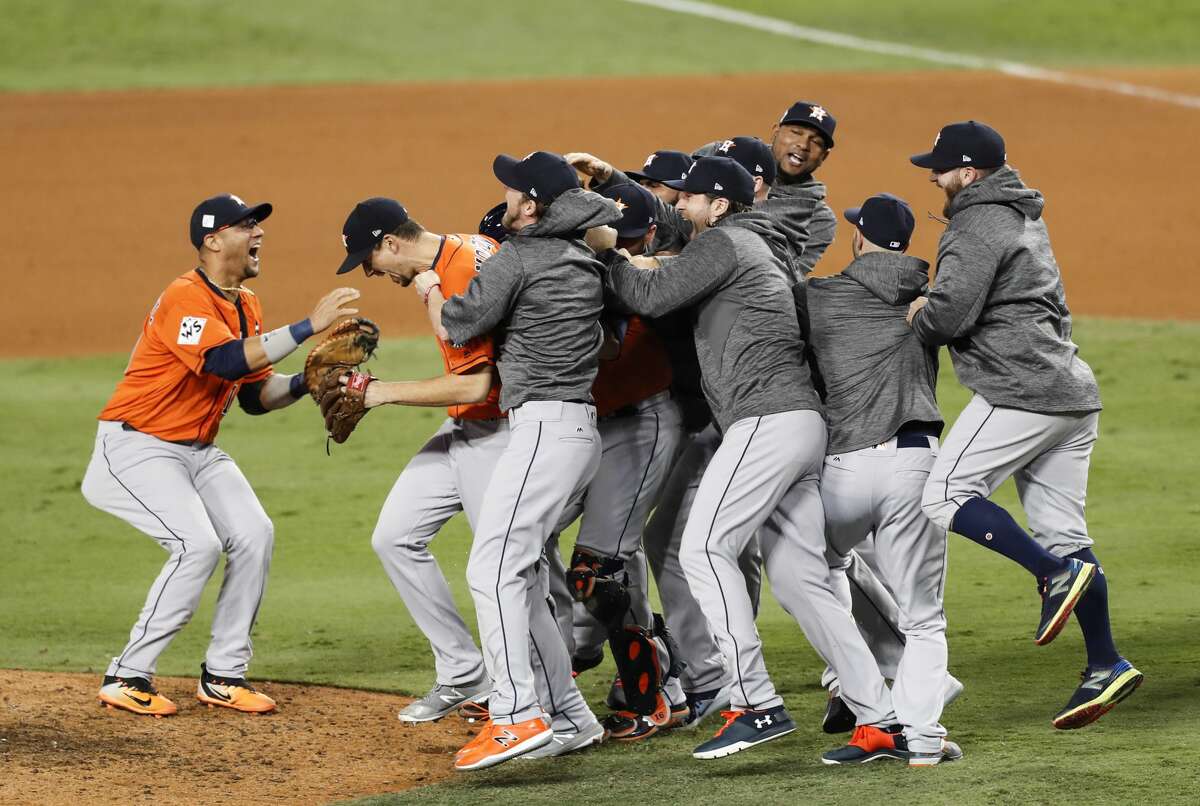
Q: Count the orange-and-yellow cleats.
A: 2